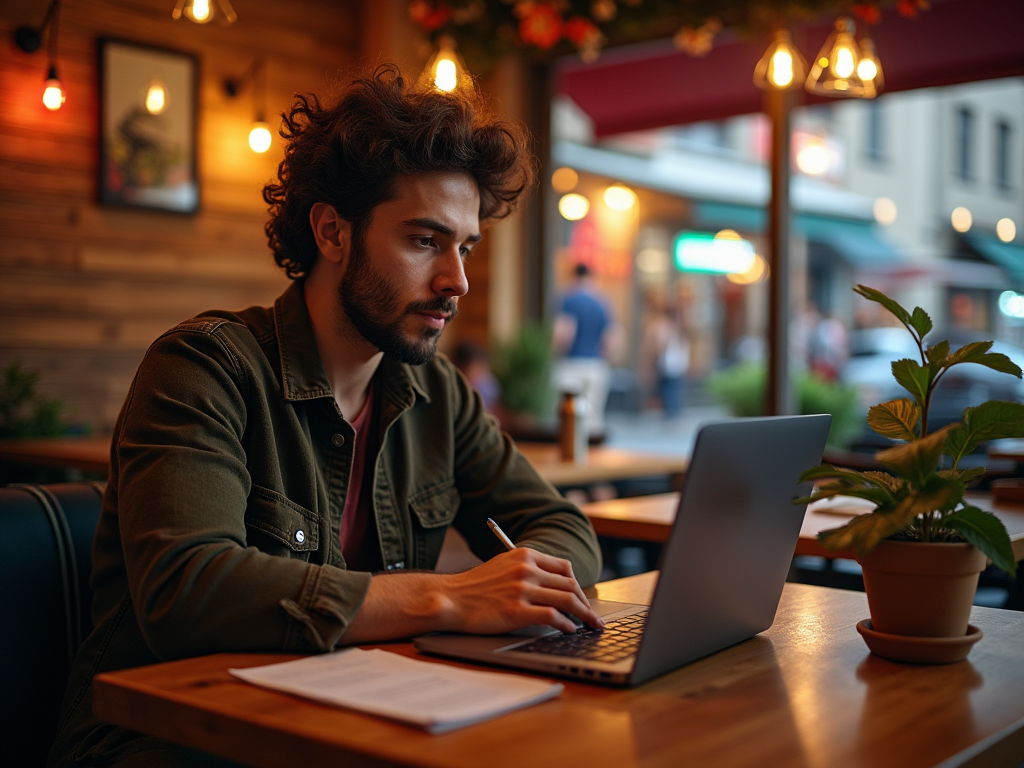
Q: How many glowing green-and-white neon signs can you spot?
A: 1